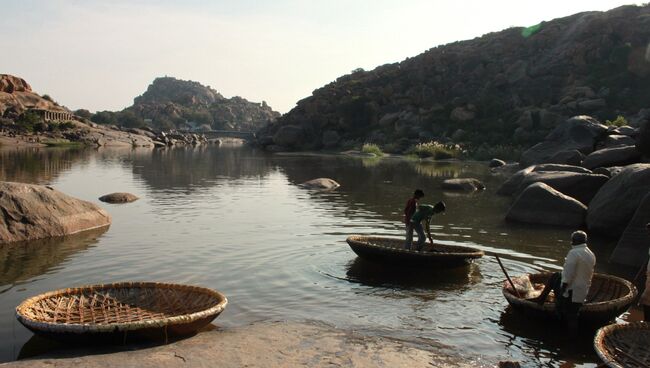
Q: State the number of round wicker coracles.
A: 4